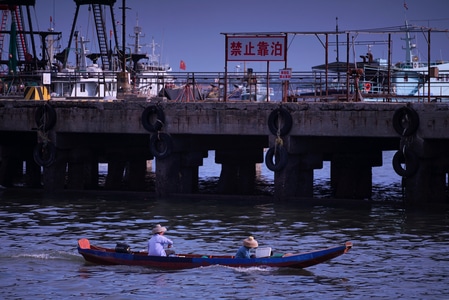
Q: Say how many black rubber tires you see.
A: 8